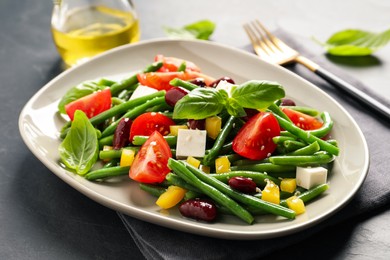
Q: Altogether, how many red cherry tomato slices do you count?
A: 7